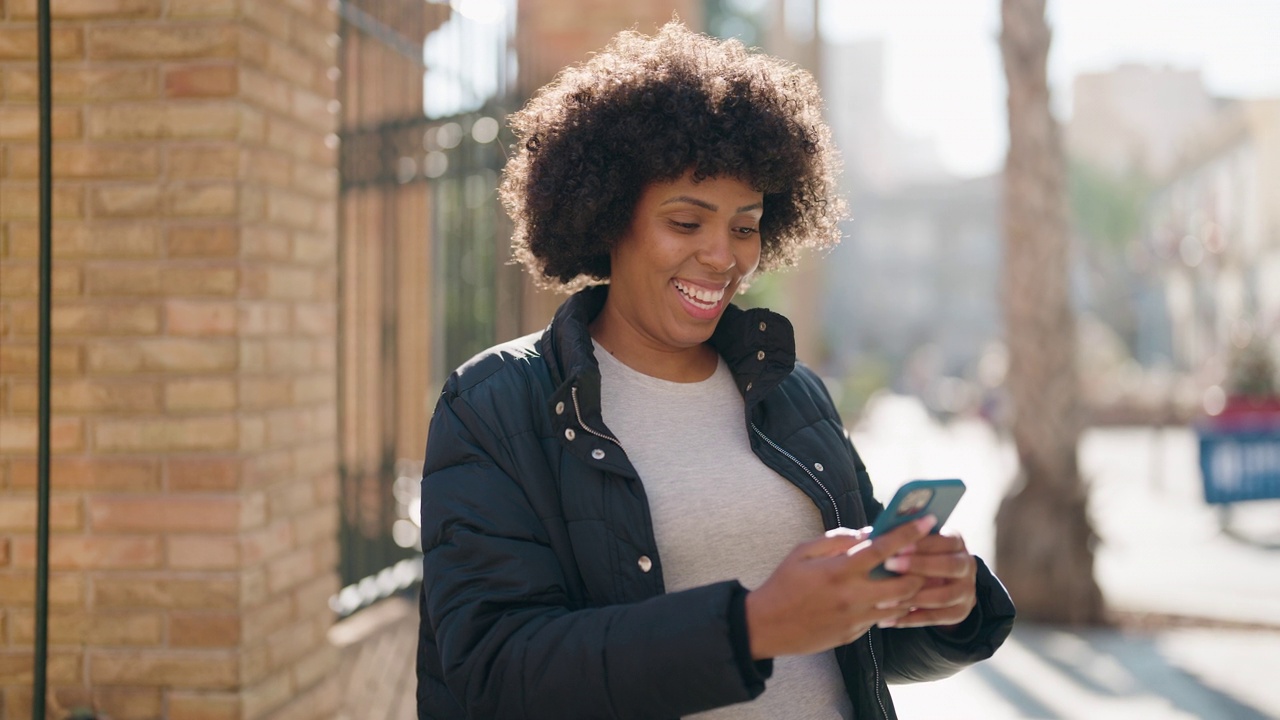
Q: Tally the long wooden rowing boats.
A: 0